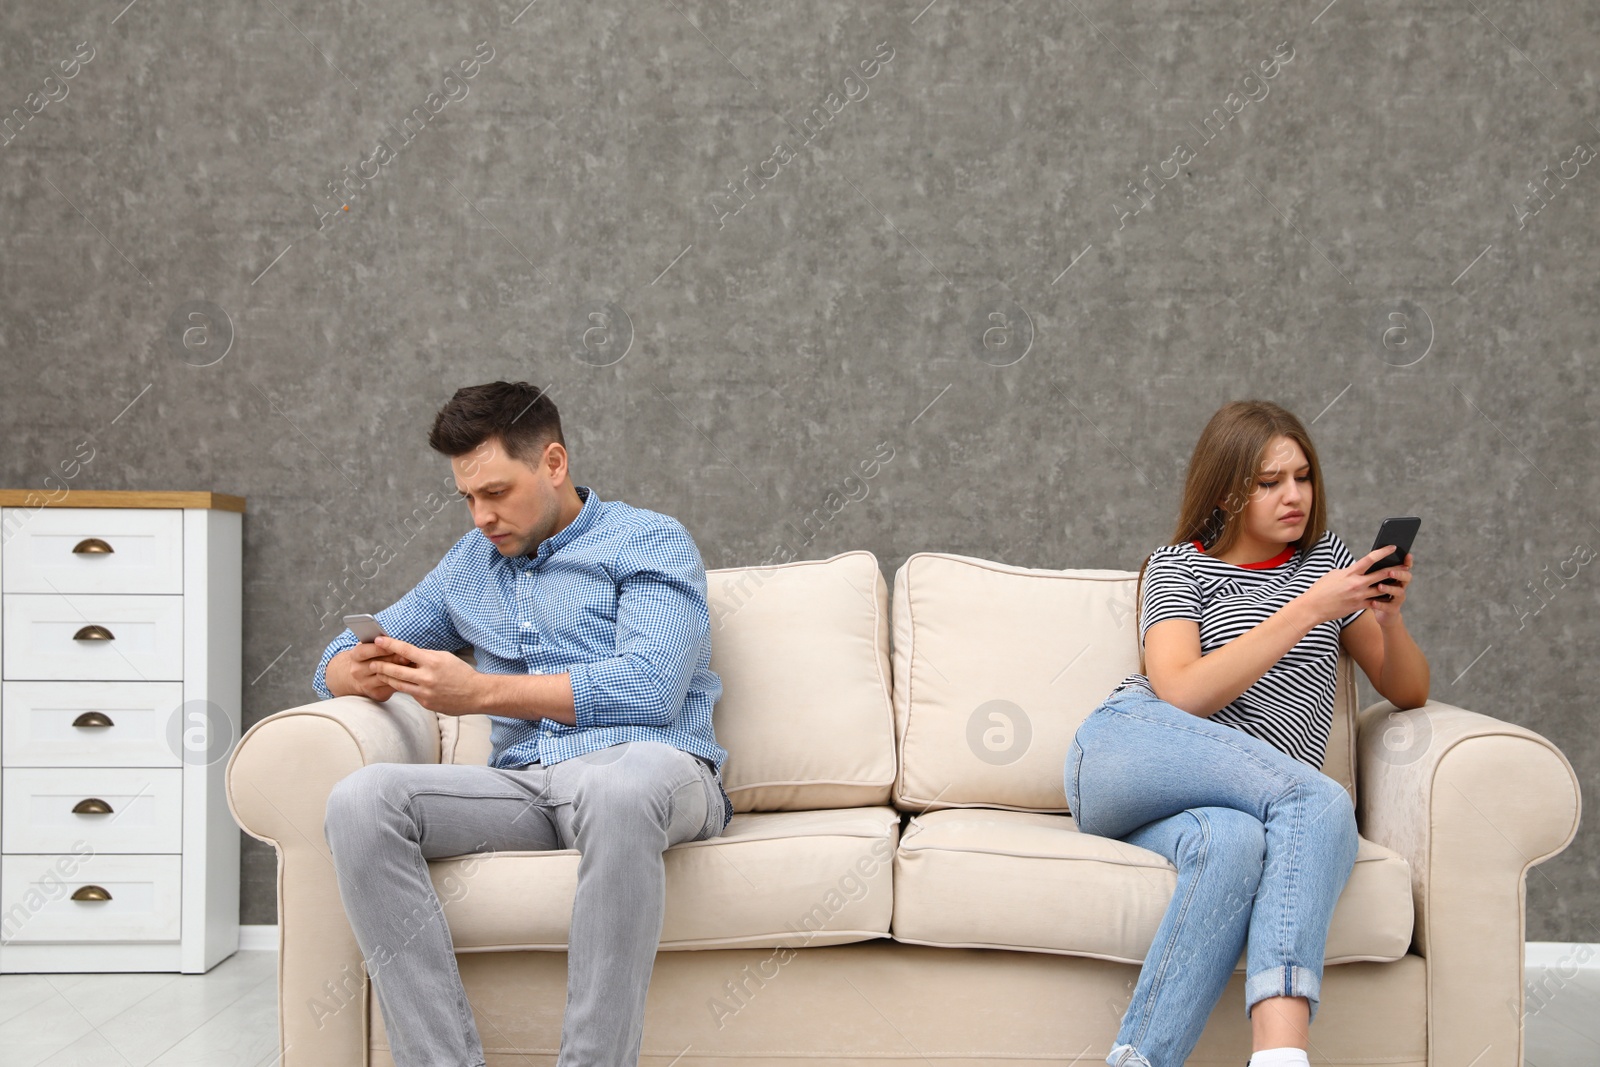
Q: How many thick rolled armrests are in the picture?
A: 2